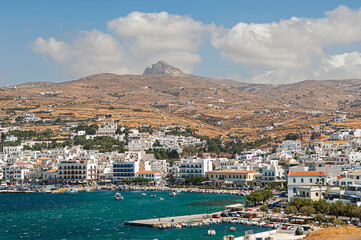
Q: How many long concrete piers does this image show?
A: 1